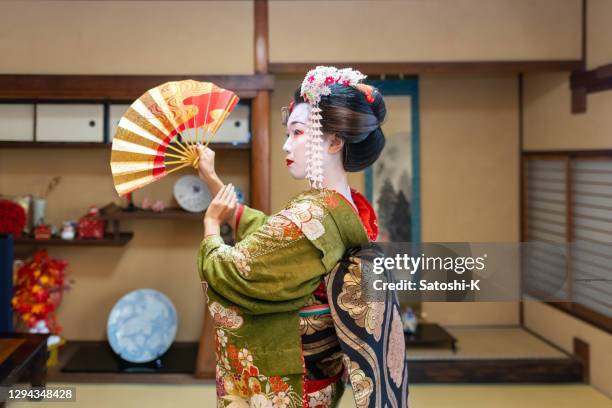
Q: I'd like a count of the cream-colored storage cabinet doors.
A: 4